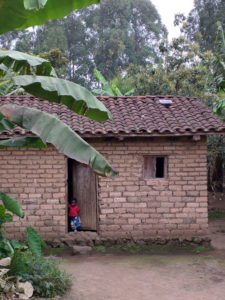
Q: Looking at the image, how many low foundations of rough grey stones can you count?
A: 1